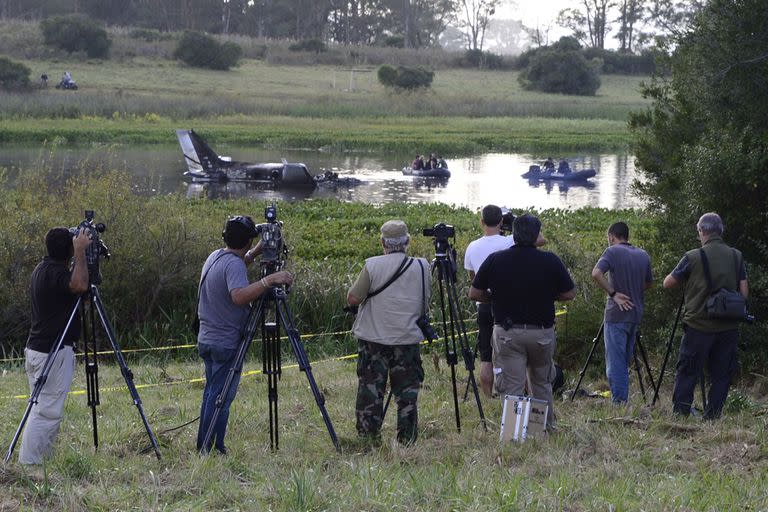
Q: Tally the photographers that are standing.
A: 7